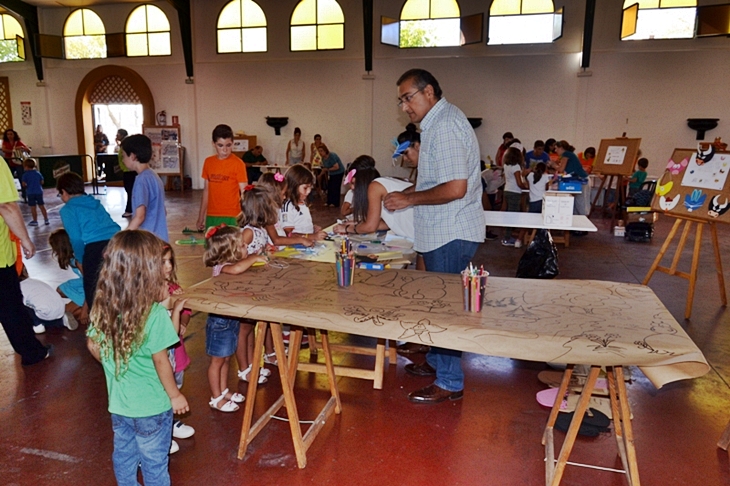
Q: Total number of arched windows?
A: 8